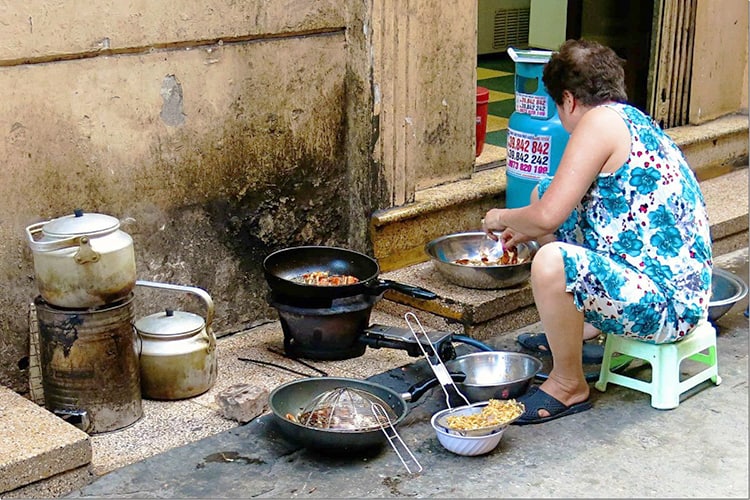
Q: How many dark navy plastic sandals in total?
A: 2